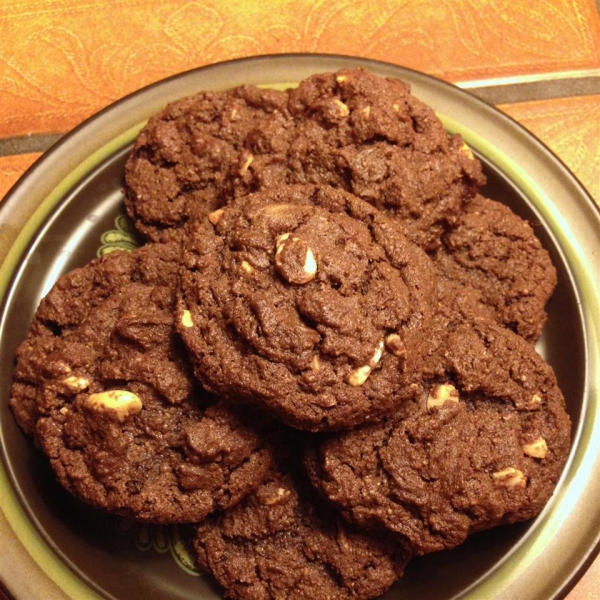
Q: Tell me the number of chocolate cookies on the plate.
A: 7